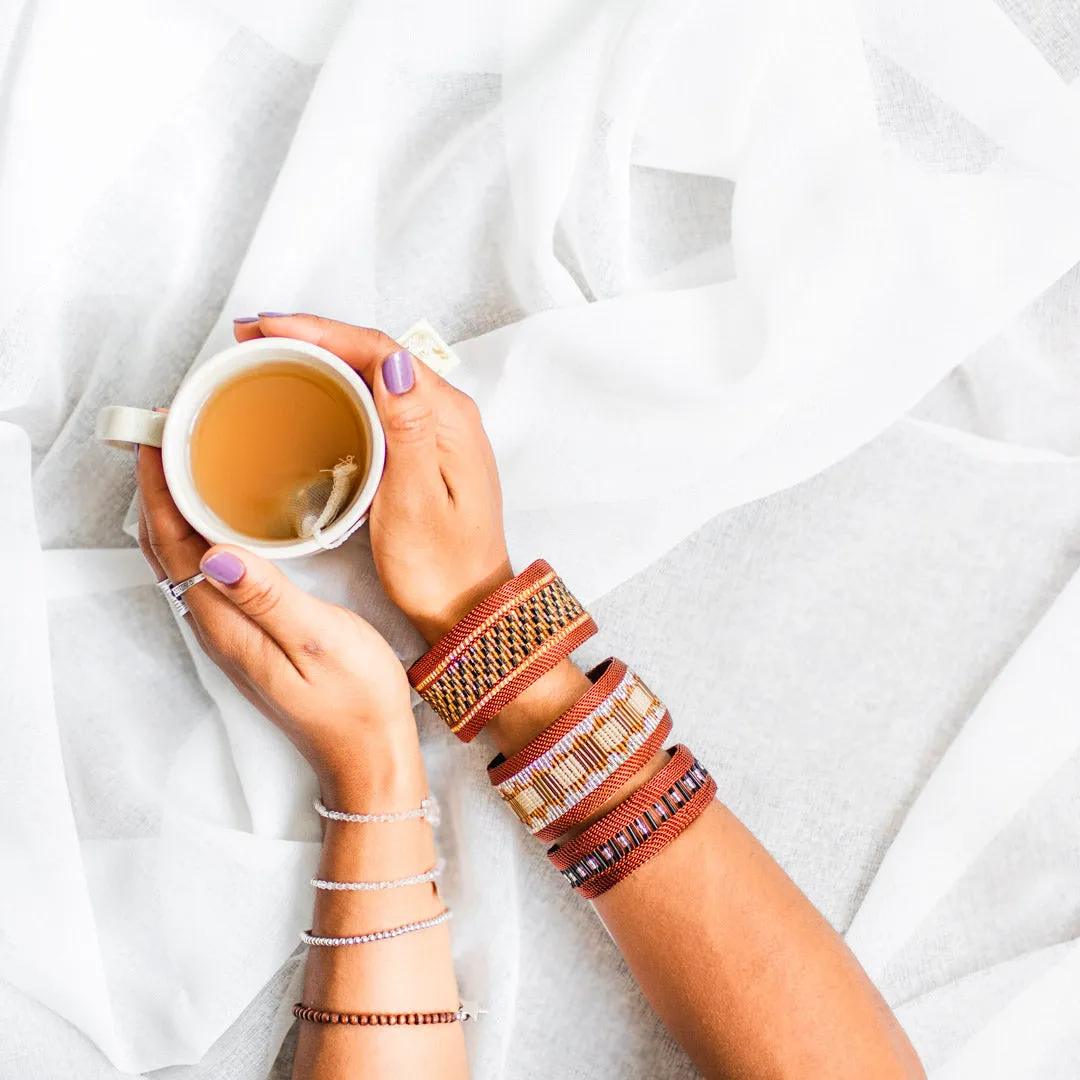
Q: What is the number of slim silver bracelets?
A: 3